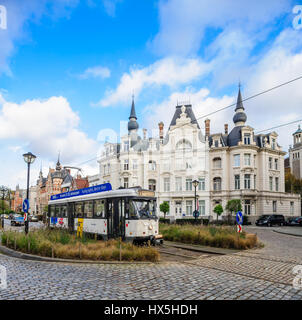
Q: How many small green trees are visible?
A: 3